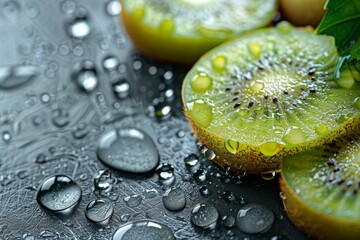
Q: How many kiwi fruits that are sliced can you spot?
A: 3